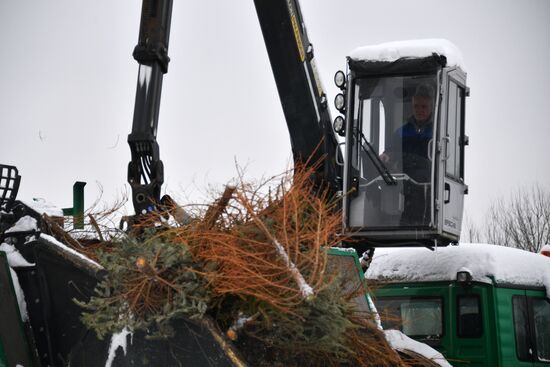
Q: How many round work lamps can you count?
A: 3